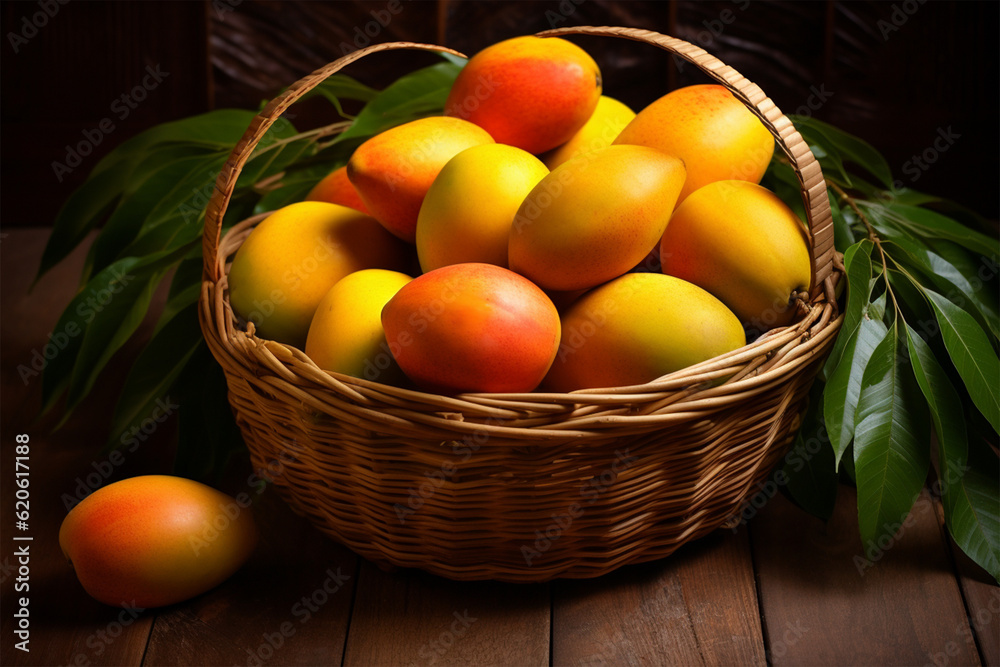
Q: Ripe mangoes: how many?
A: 13